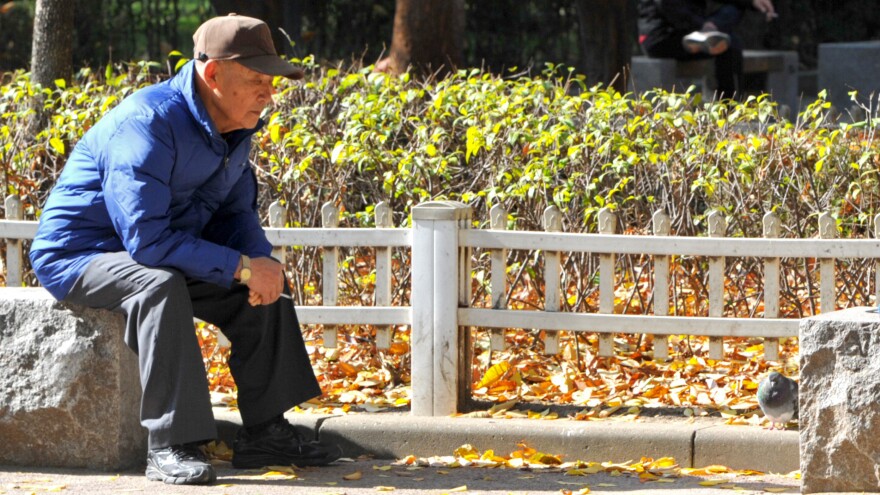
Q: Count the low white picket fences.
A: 1